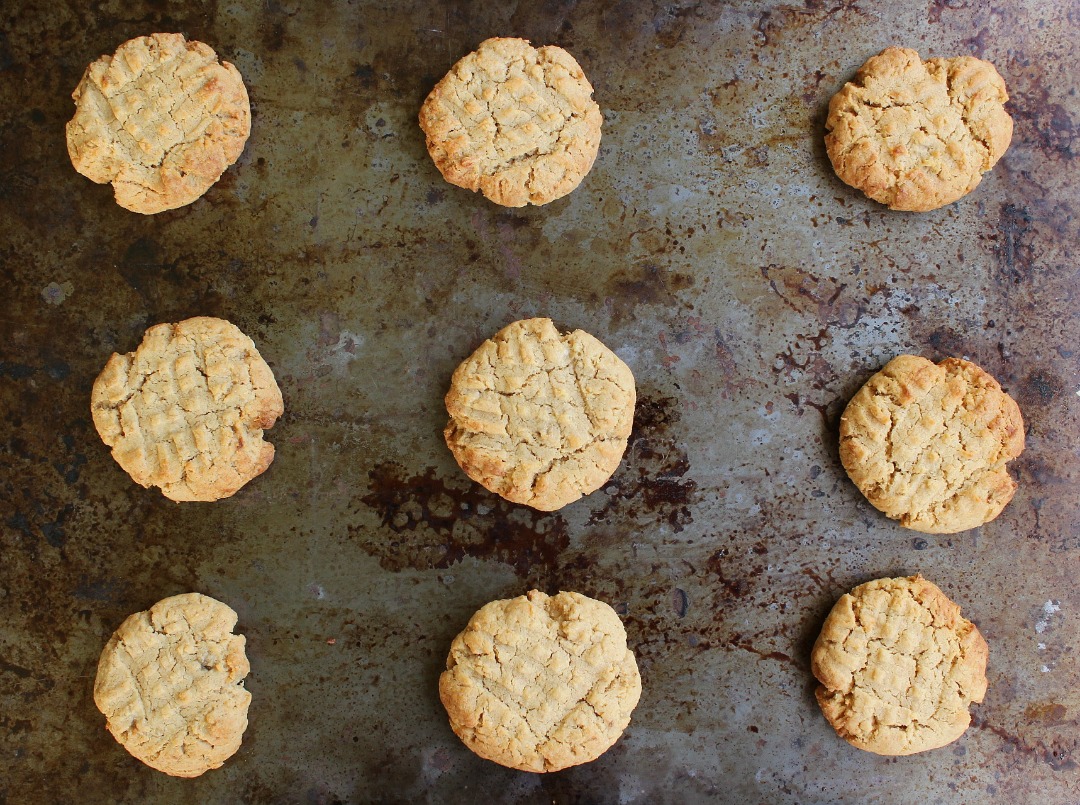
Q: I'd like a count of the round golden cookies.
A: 9